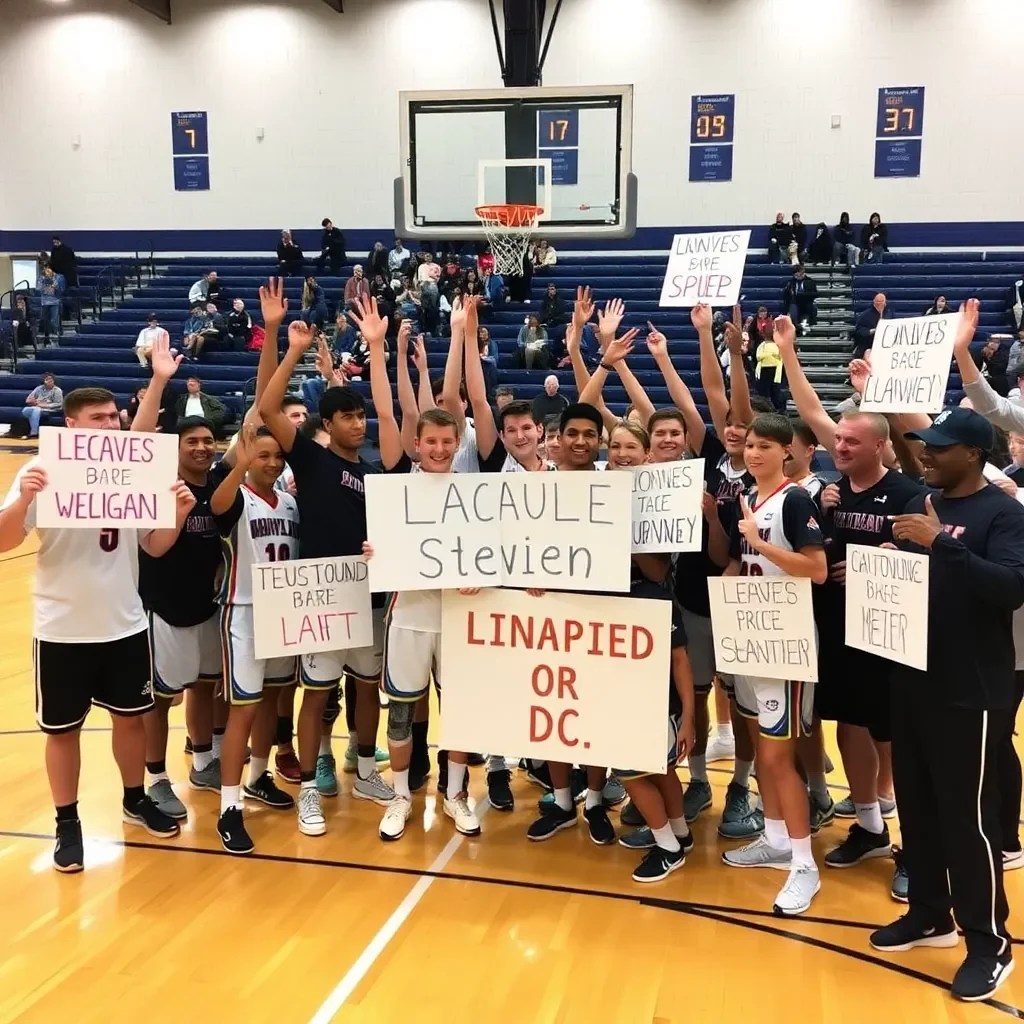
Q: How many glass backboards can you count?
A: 1